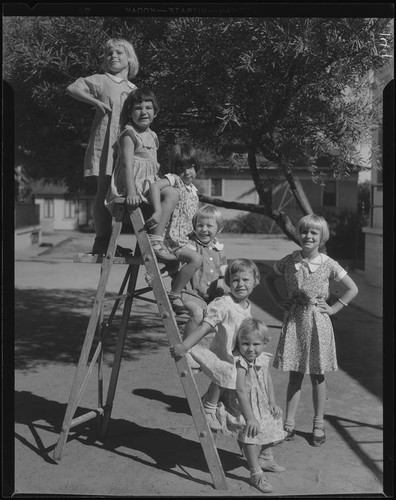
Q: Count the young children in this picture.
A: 7